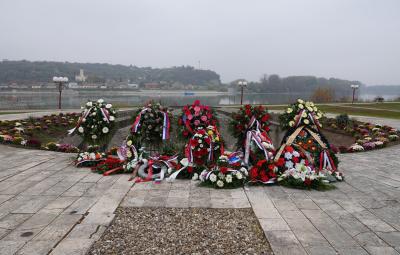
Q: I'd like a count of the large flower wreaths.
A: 5